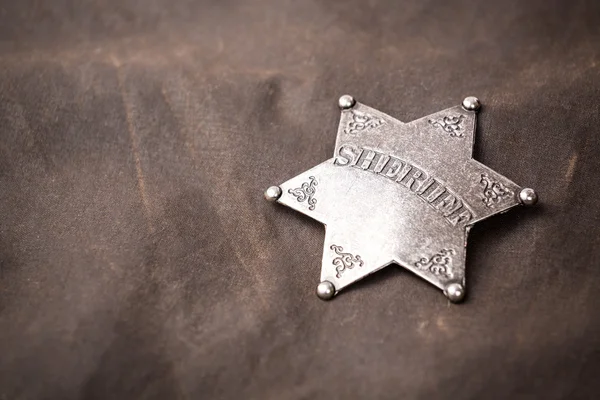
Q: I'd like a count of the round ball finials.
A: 6